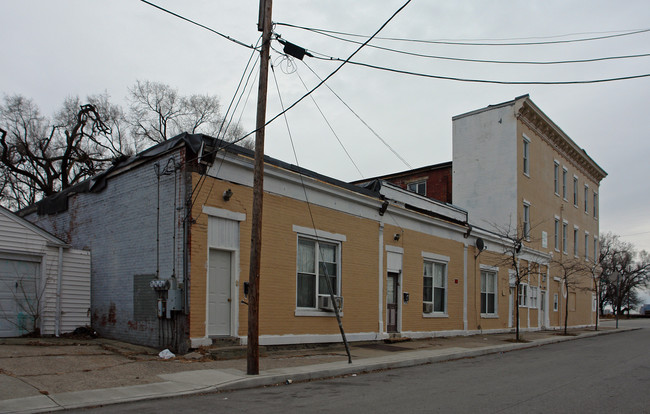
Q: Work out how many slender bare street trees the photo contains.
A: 3